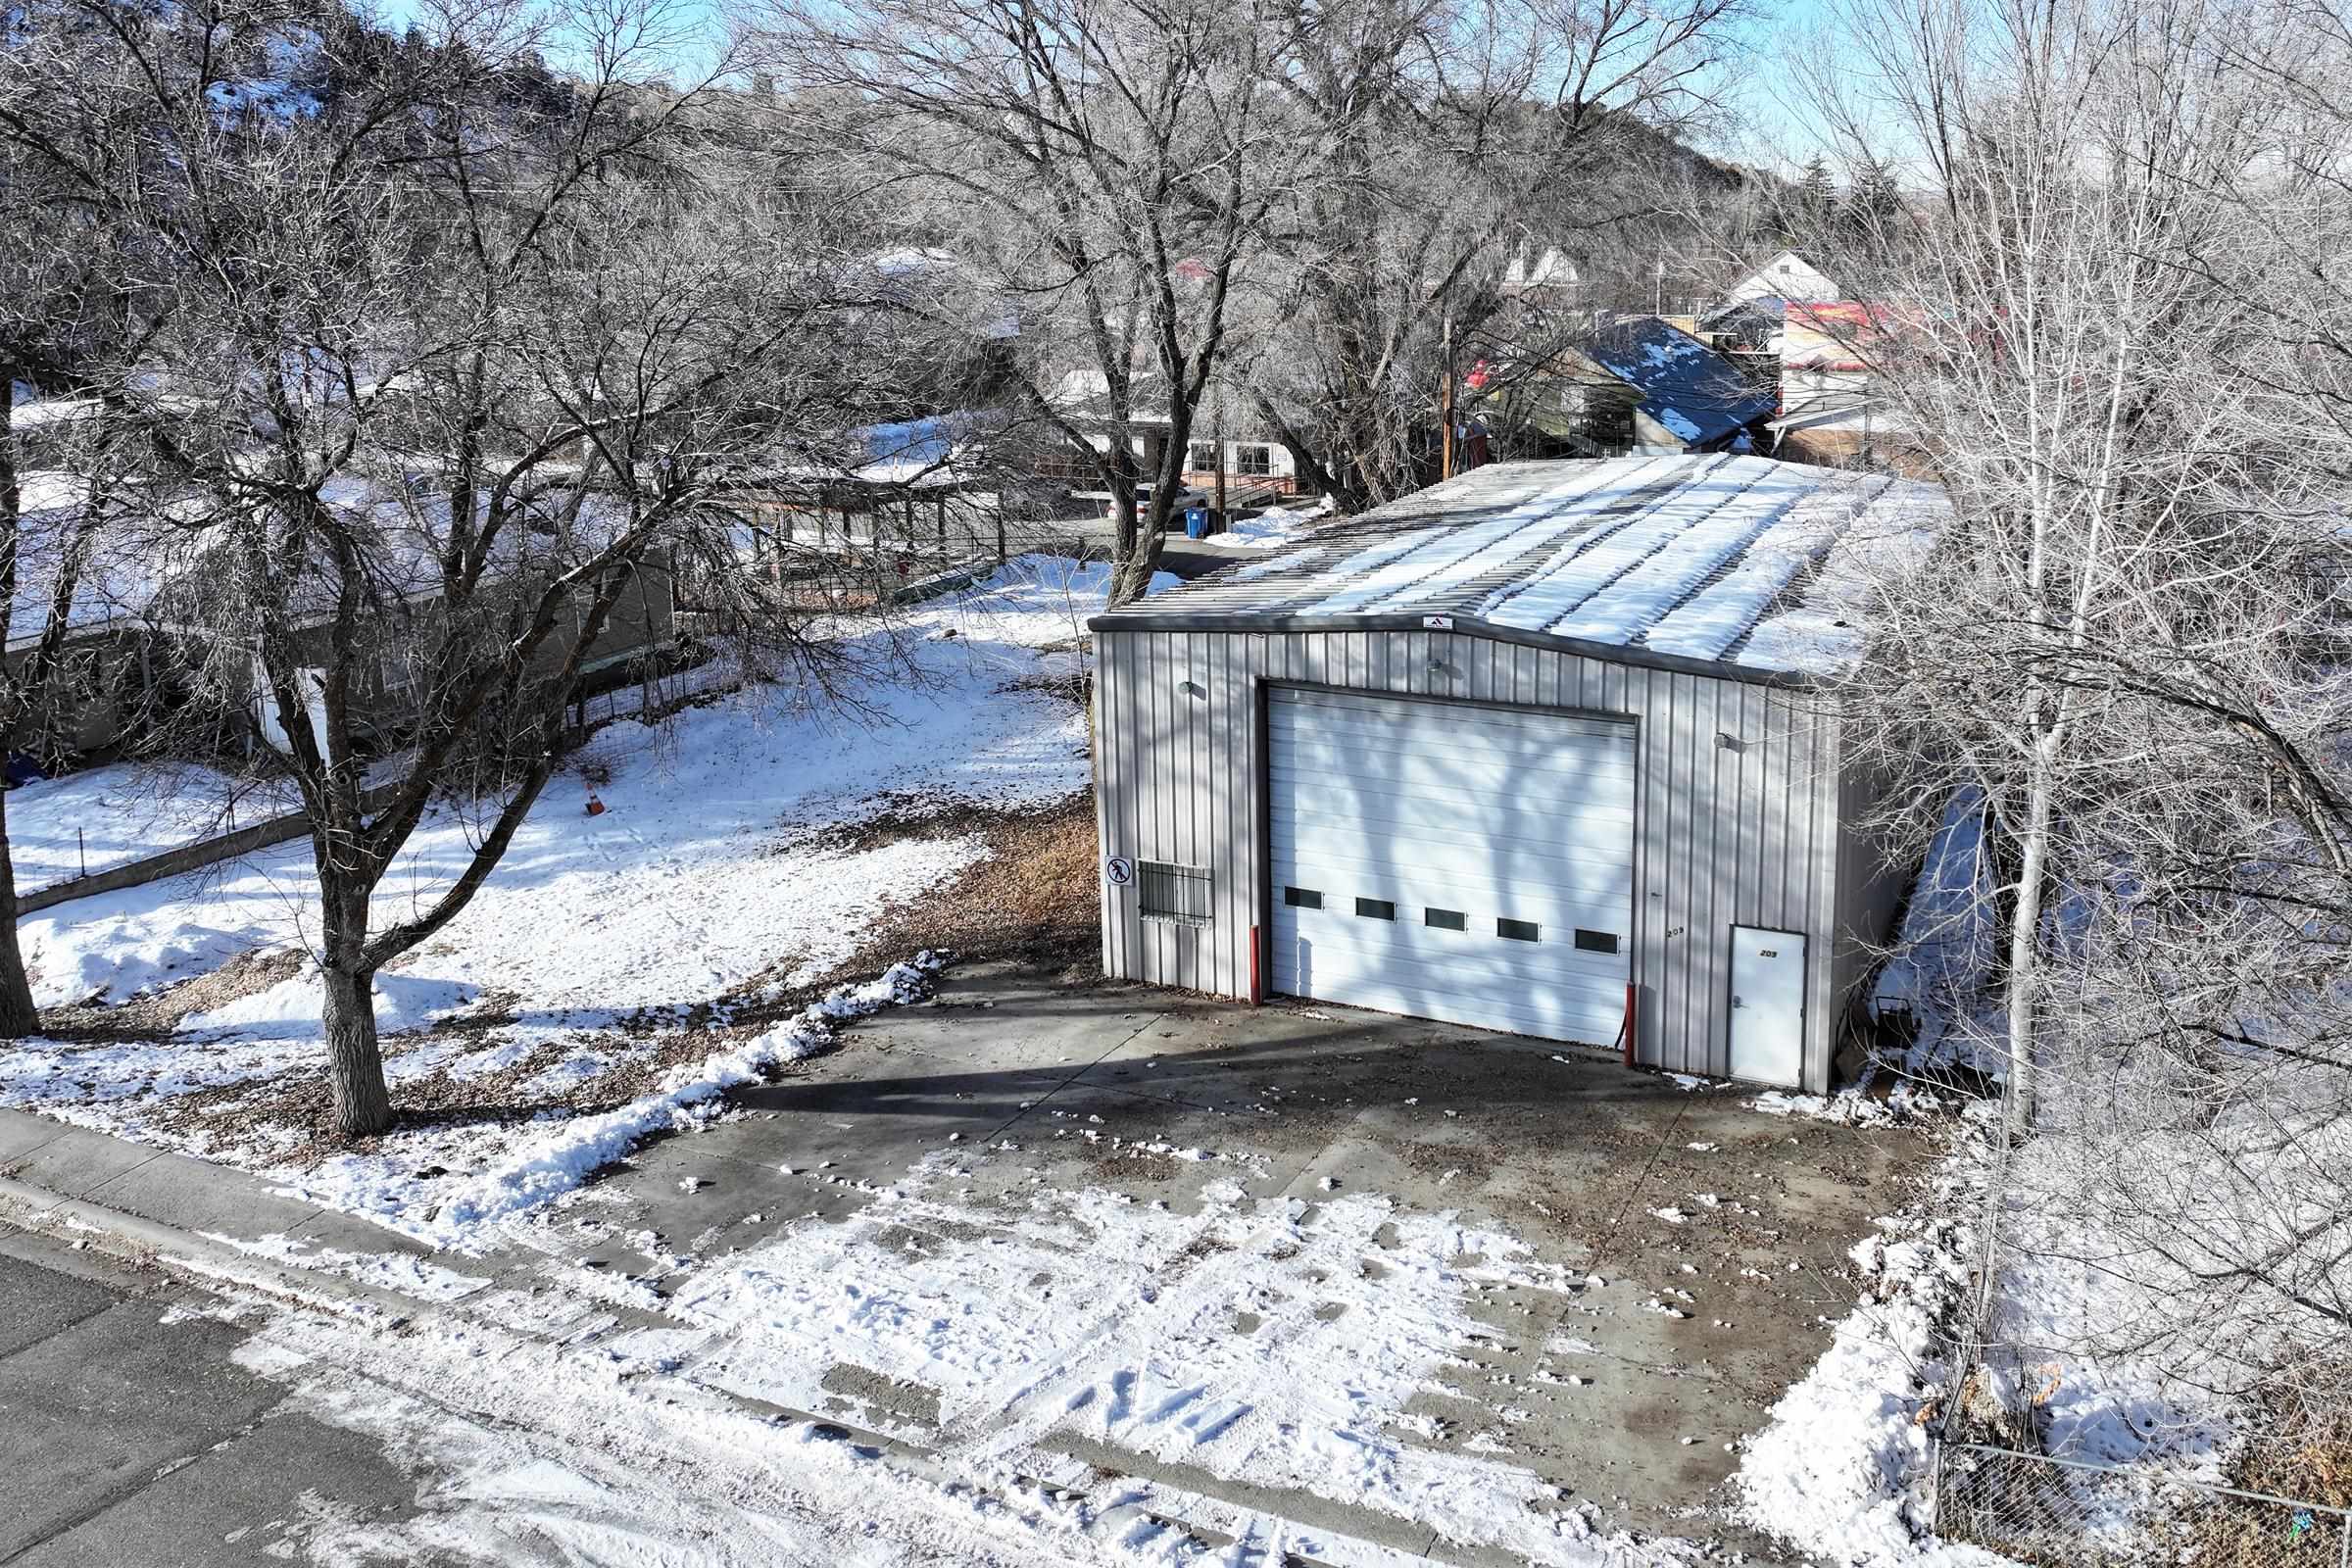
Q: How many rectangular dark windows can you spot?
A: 5